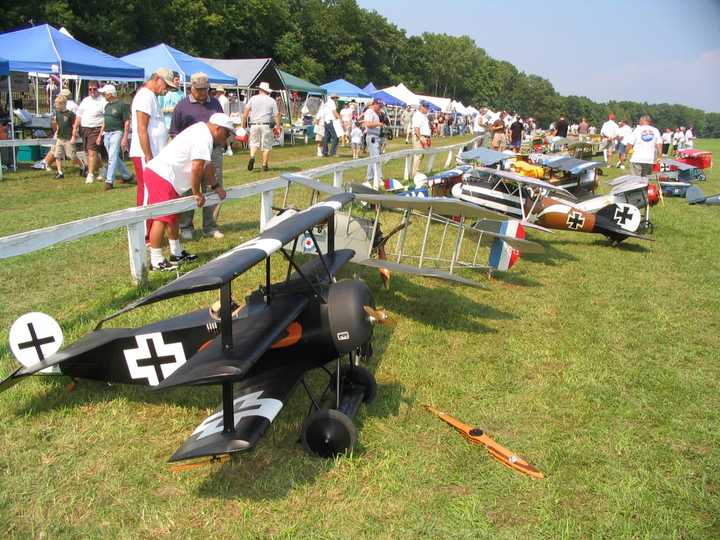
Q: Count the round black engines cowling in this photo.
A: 1